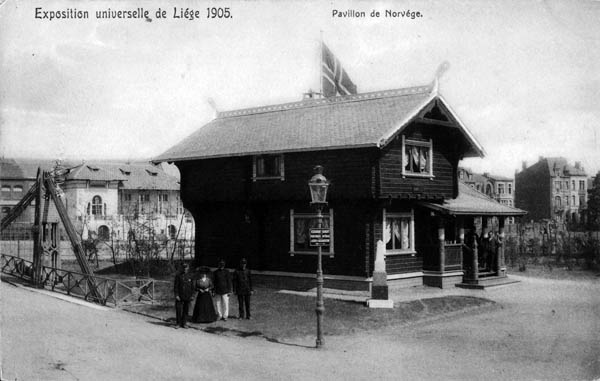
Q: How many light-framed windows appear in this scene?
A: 4